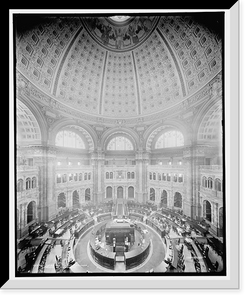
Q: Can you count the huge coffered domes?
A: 1